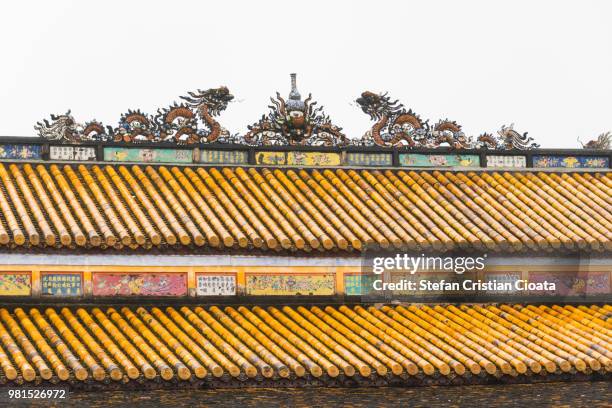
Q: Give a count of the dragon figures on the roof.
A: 2